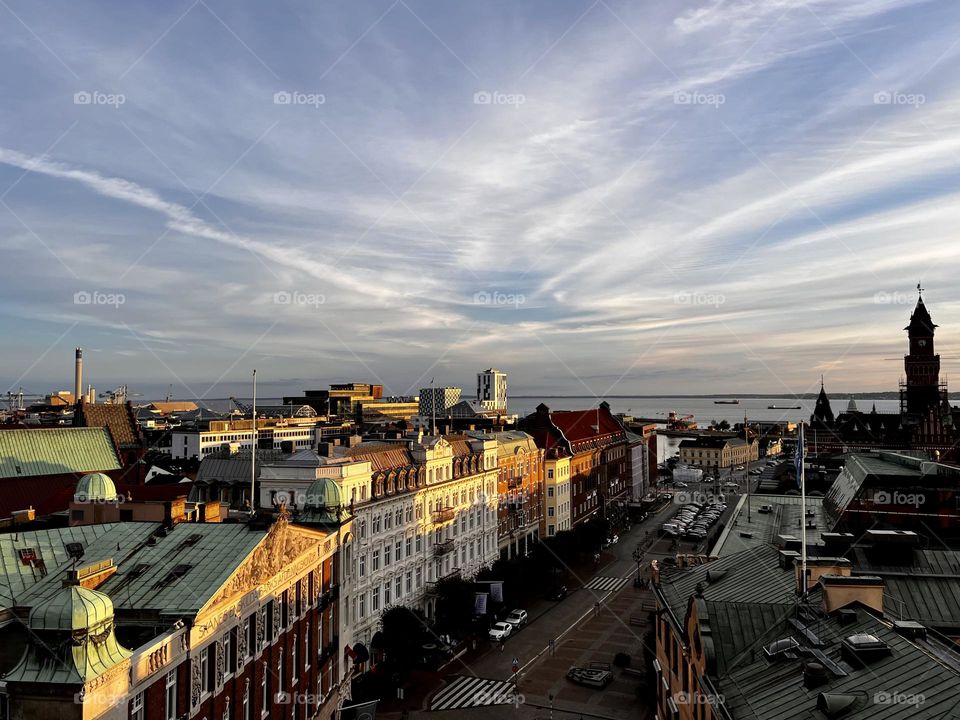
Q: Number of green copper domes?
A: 3